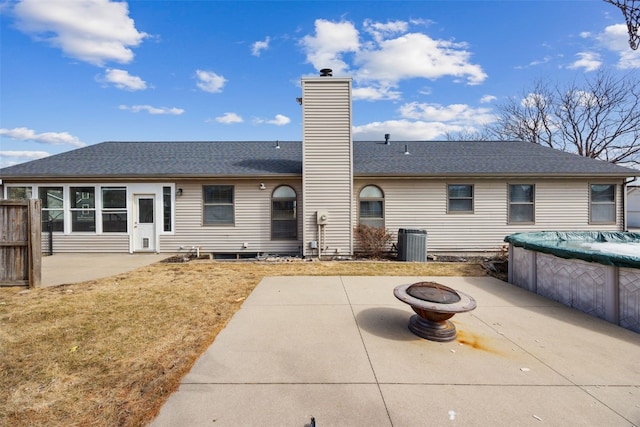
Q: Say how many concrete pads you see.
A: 2